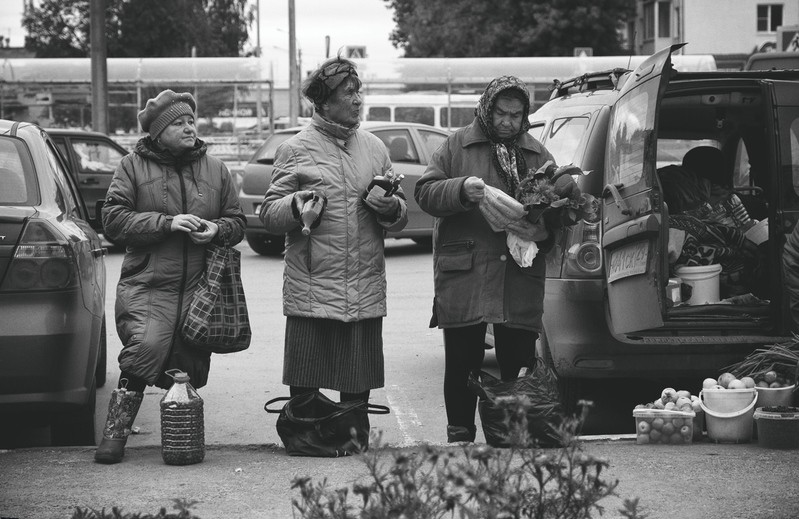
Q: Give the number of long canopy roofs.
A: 2